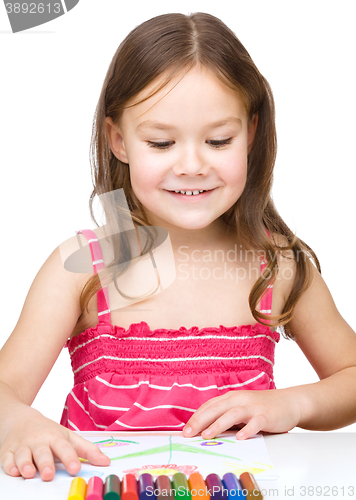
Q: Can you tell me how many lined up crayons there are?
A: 11